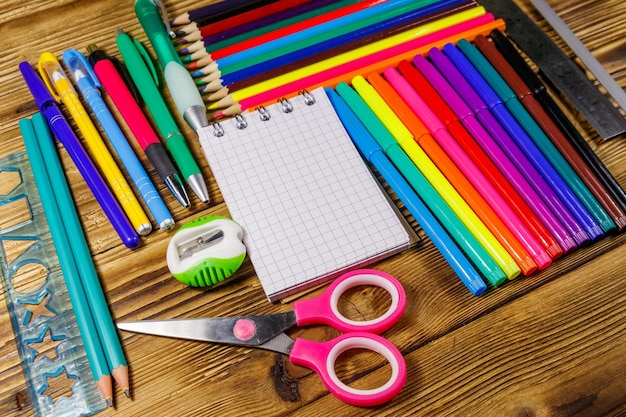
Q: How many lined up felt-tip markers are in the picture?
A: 12